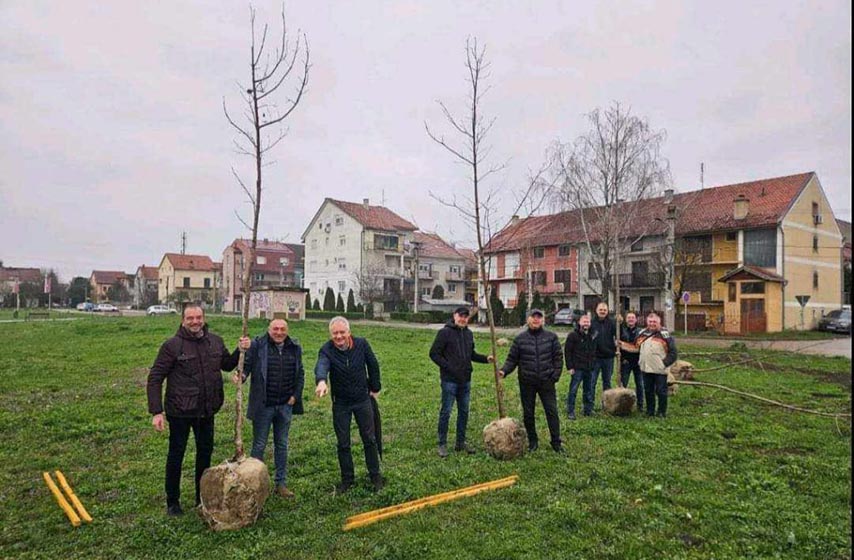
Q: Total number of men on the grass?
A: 9